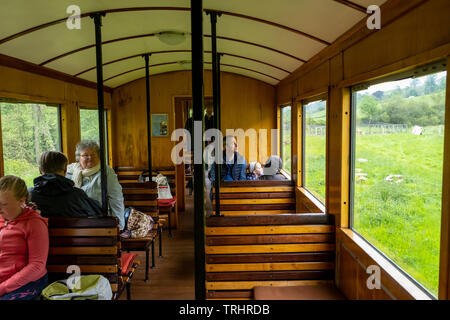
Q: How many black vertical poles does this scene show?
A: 5